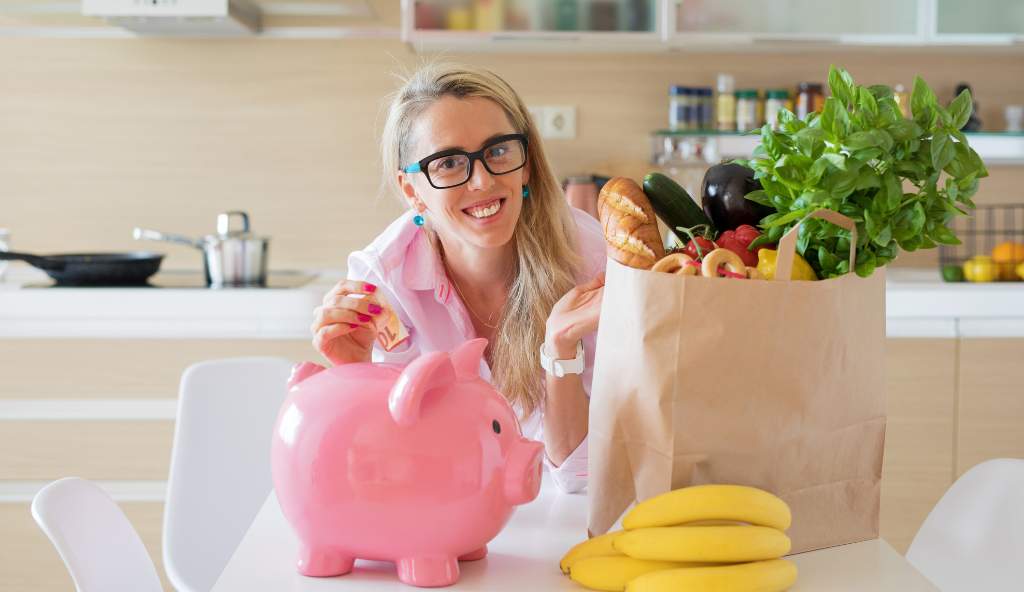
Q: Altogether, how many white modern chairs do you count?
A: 3